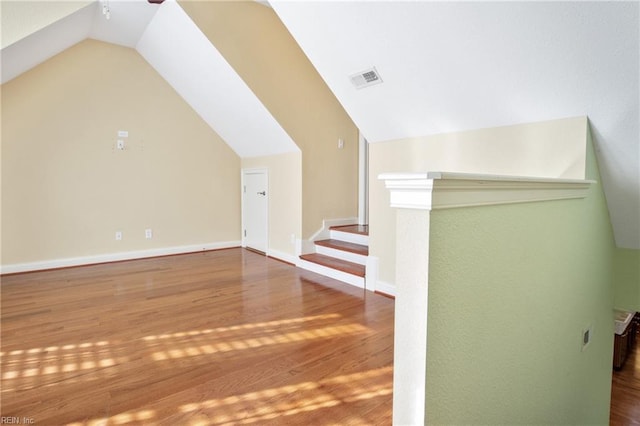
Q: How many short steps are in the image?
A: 3